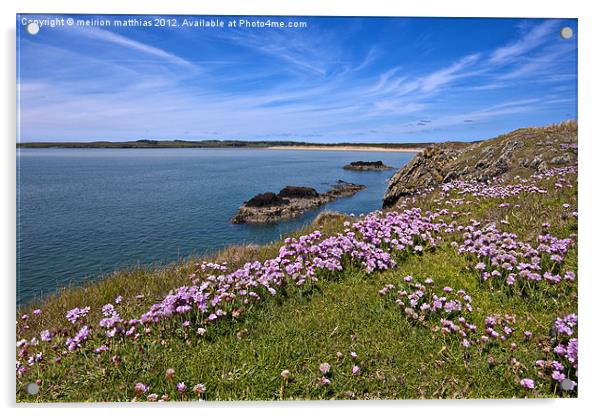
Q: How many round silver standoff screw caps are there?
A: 4